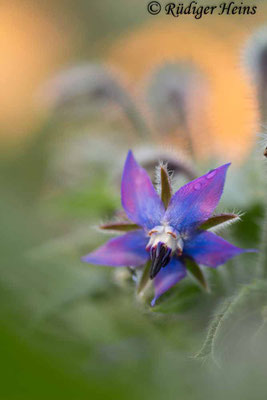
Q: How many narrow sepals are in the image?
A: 5